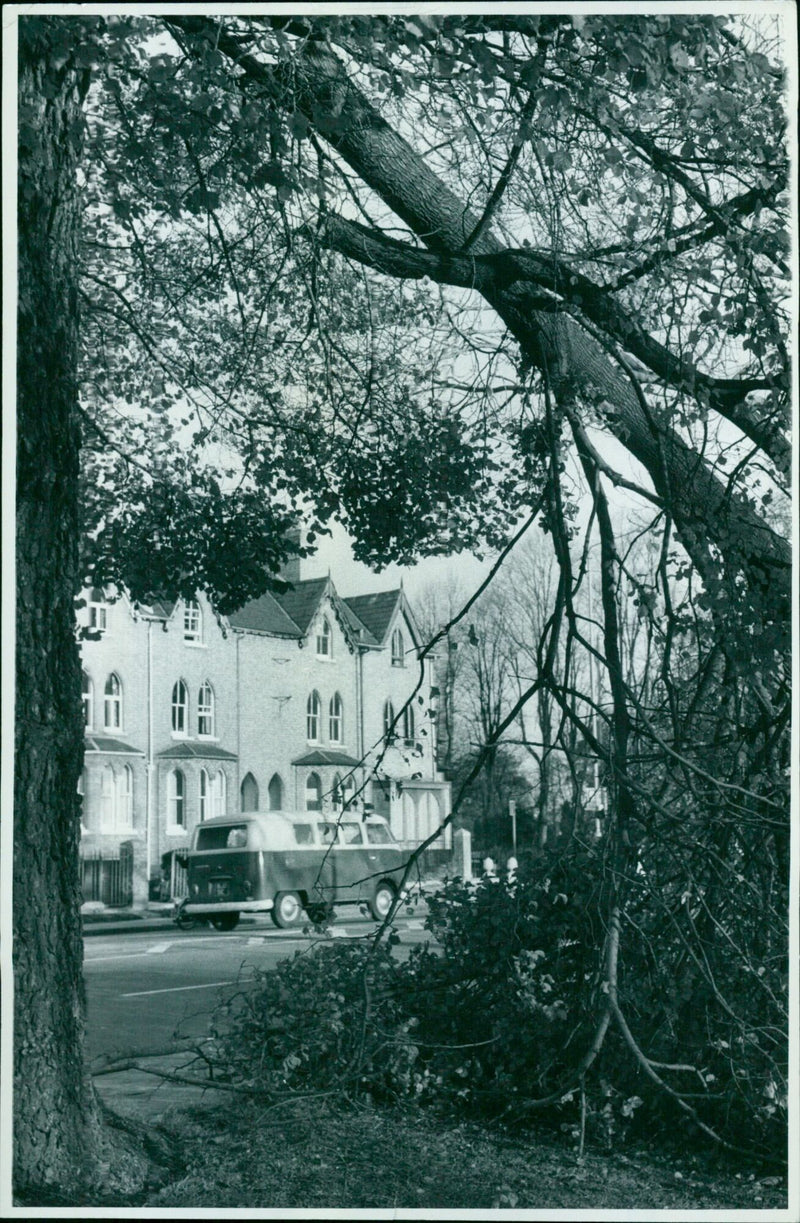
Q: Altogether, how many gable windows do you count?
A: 4